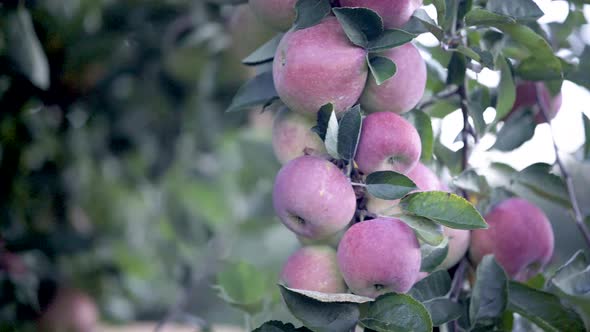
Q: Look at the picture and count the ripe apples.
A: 13